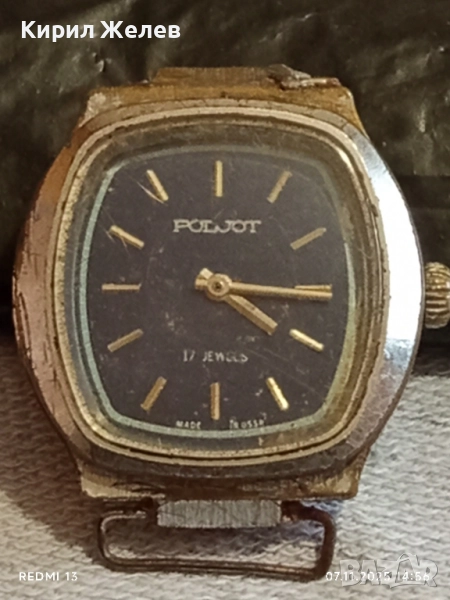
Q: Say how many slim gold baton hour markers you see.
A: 12